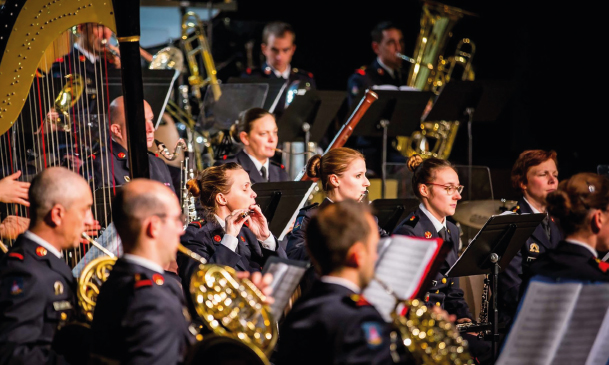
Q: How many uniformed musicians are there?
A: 13